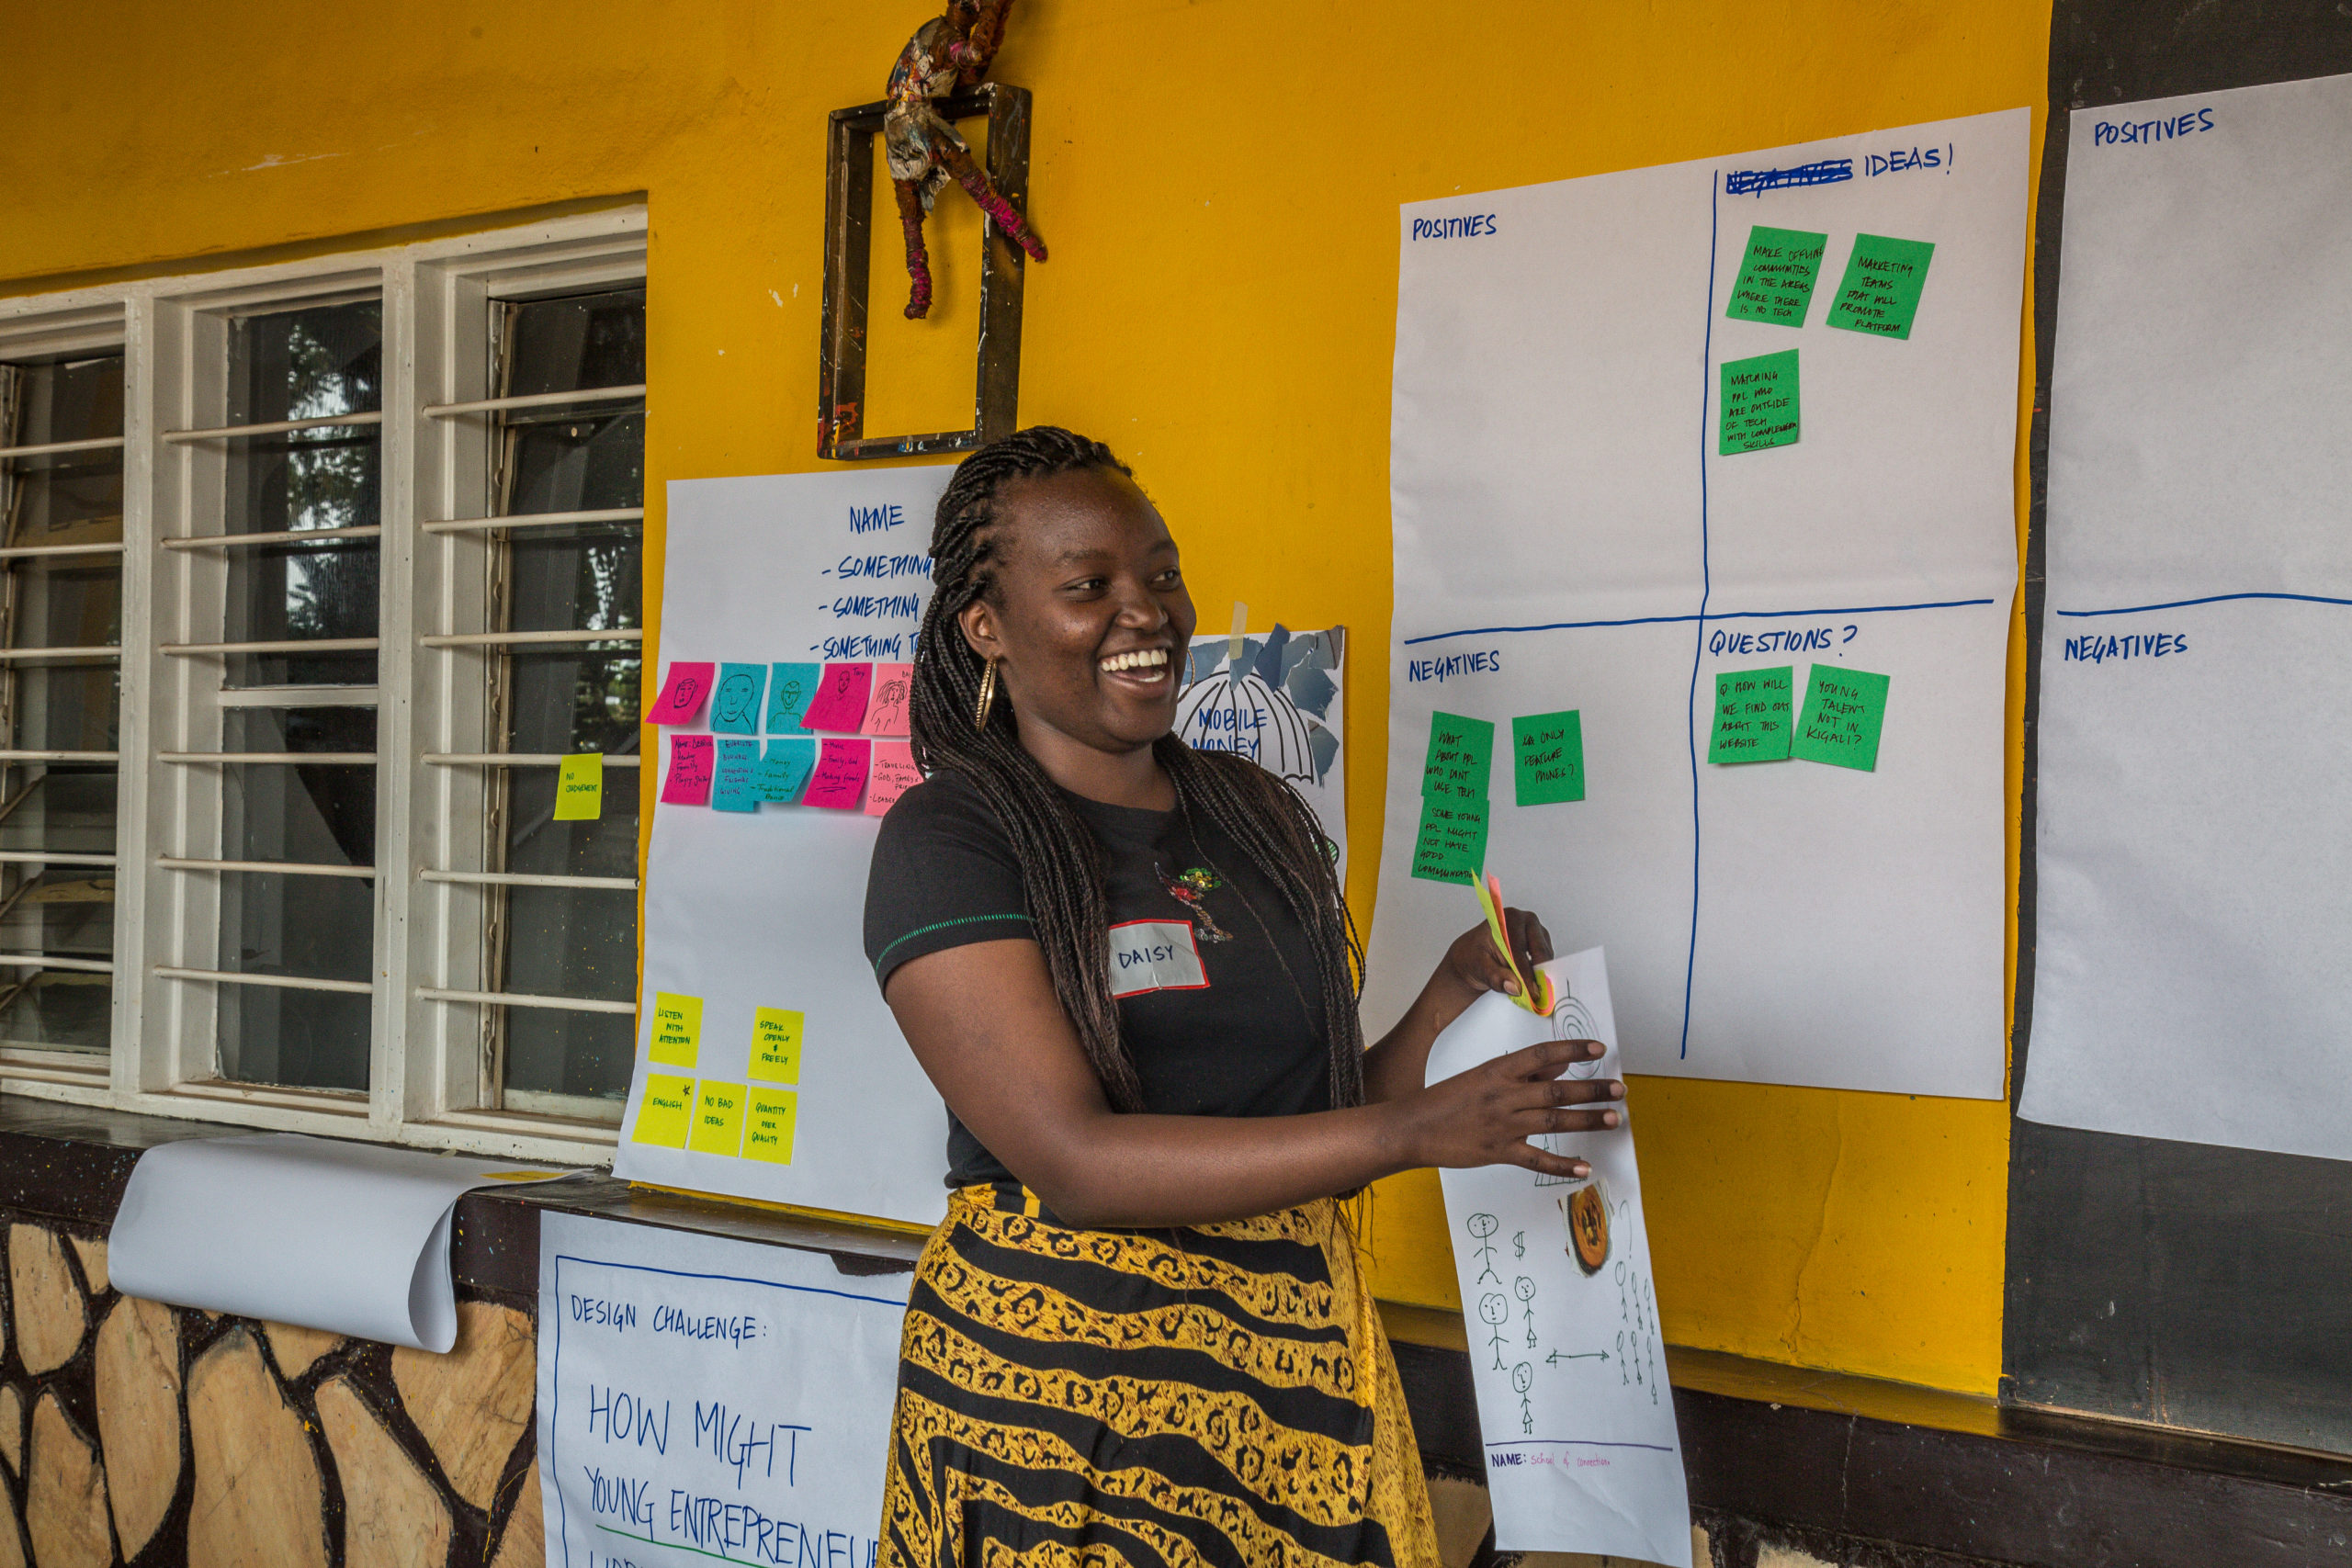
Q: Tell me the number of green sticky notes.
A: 8